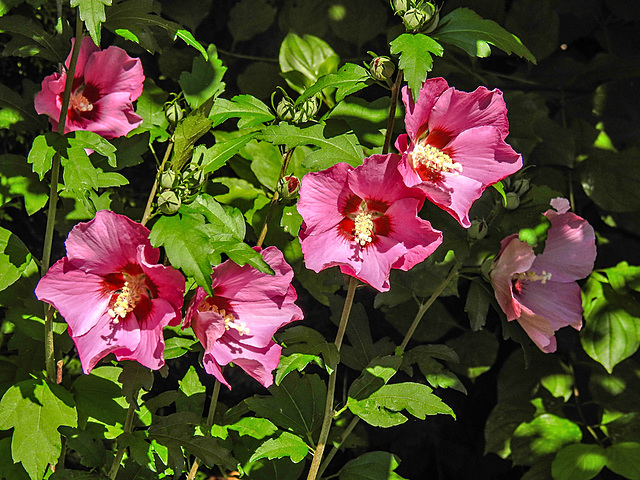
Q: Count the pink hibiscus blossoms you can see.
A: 6